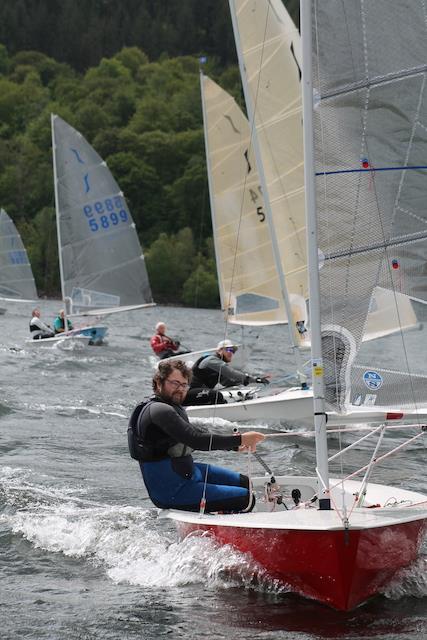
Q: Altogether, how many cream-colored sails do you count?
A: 2